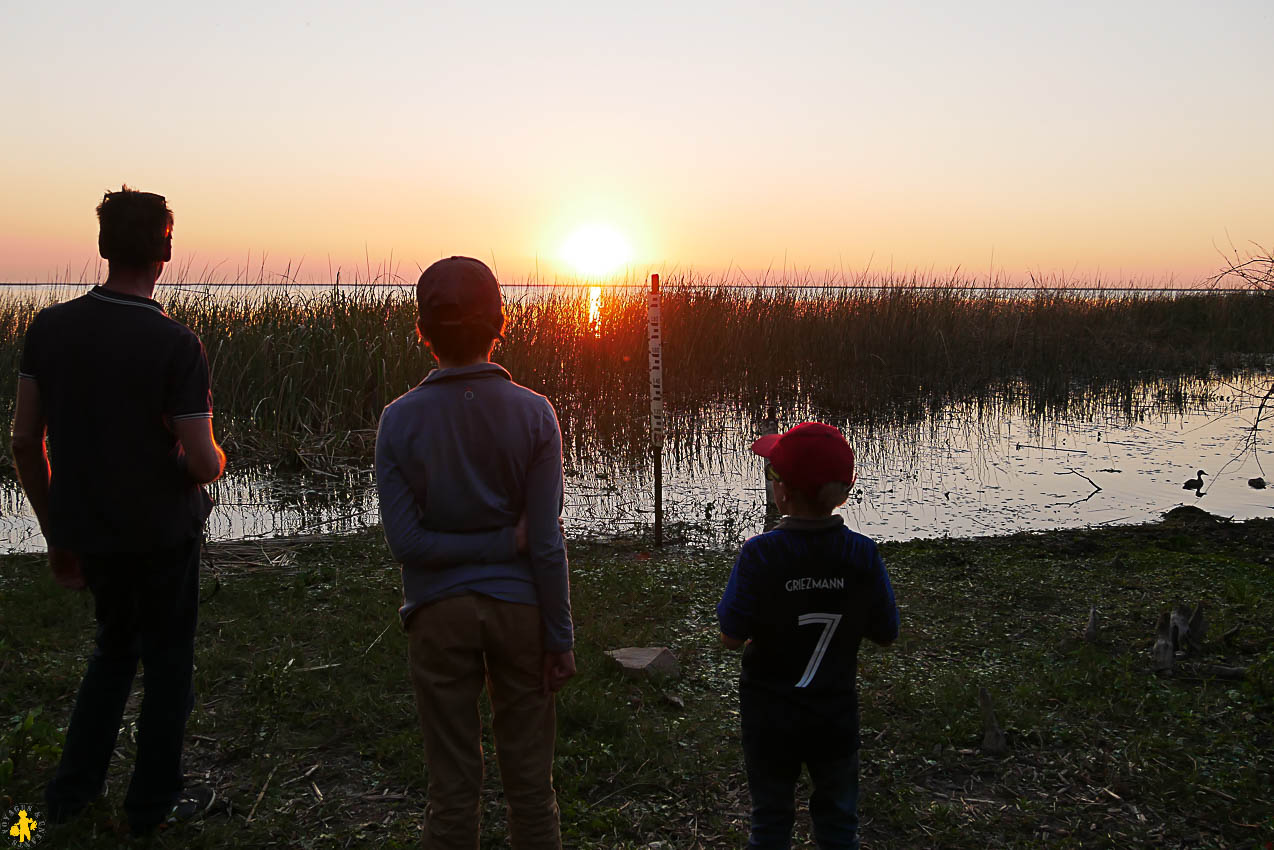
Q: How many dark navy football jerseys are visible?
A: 1